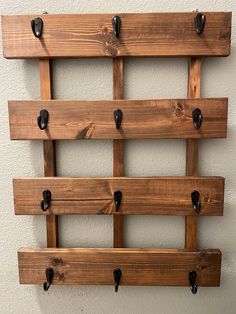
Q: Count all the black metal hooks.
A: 12